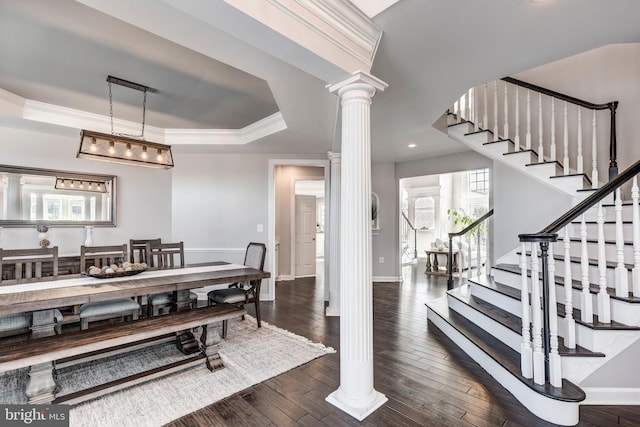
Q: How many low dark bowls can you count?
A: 1